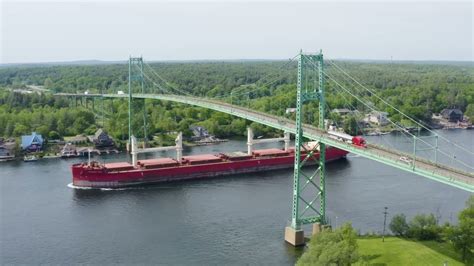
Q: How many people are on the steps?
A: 0